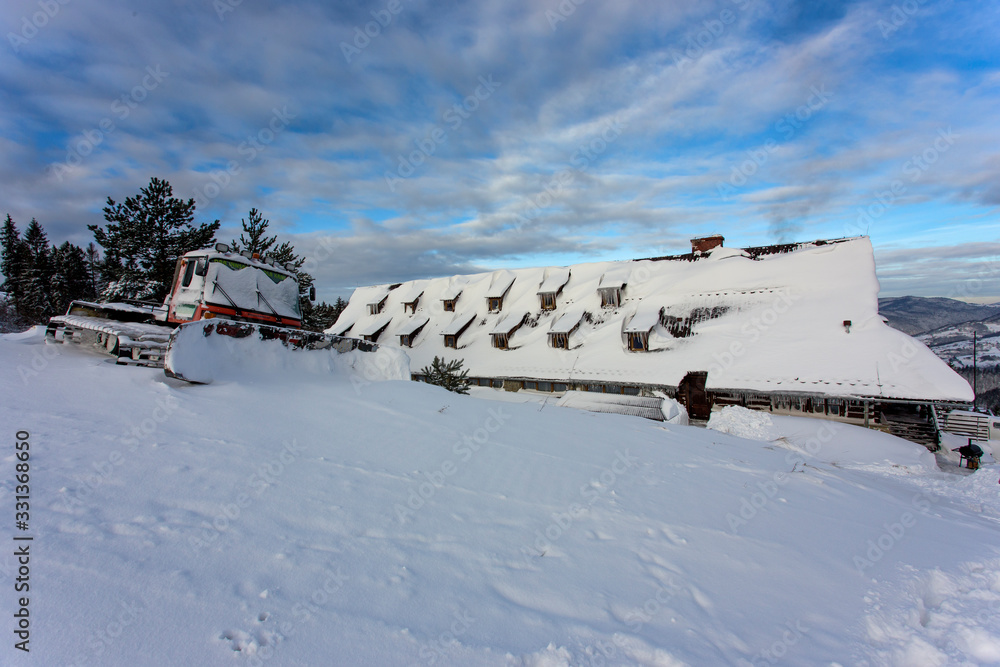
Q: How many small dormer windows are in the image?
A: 13